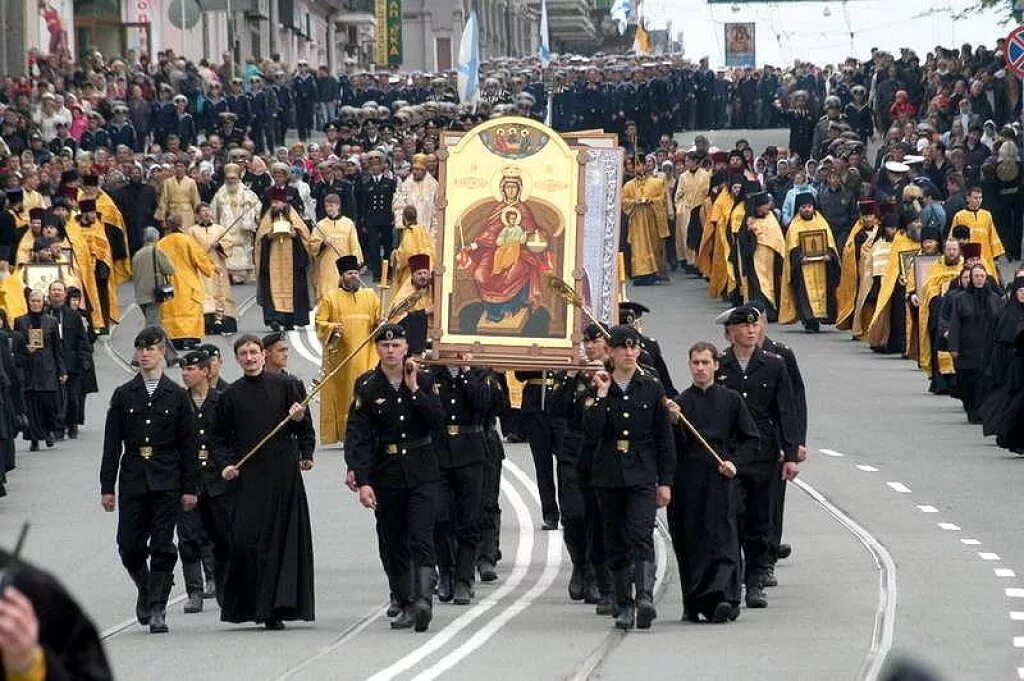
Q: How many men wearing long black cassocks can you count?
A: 2